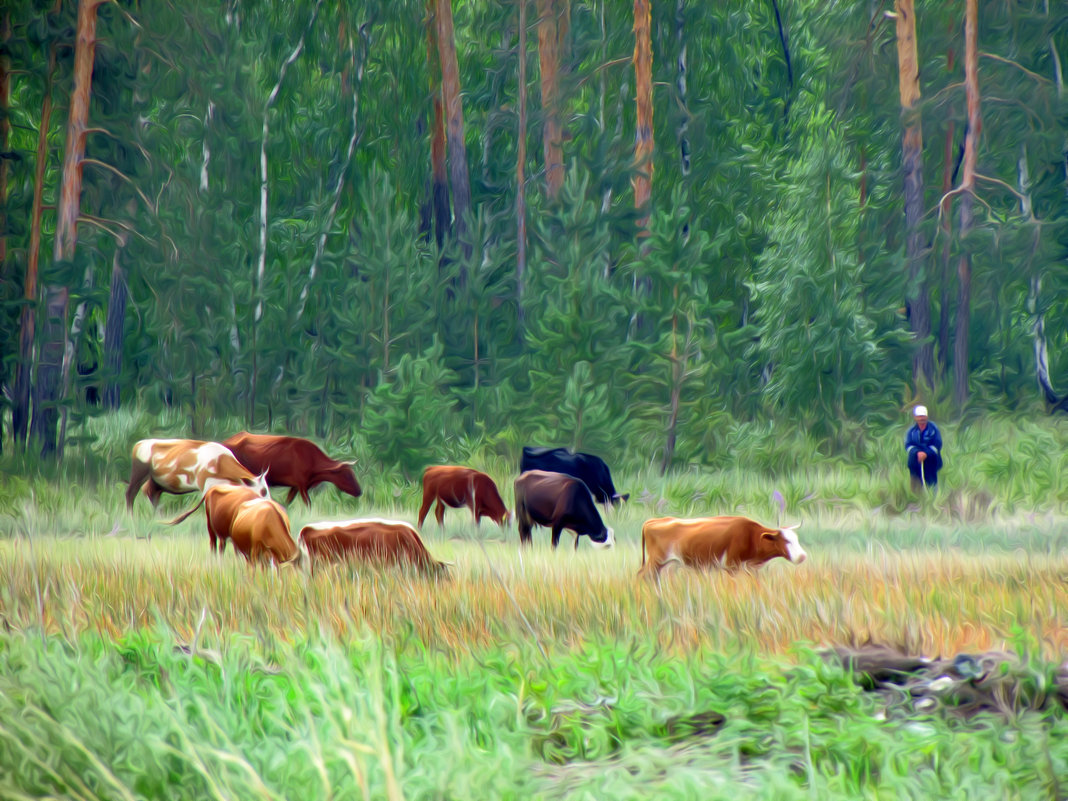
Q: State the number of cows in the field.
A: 8